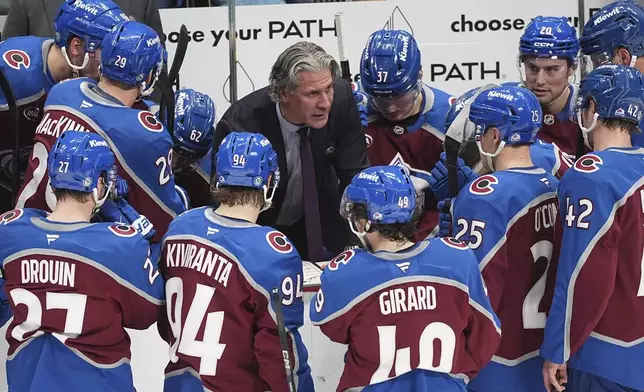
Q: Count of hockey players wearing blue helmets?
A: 12